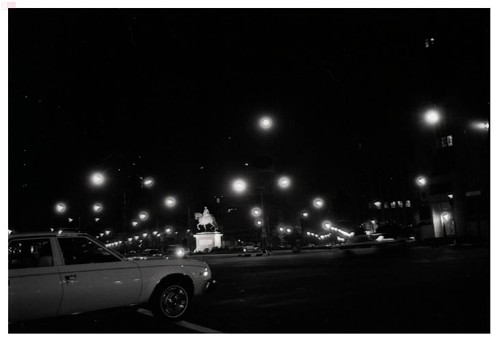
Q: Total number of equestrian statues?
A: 1